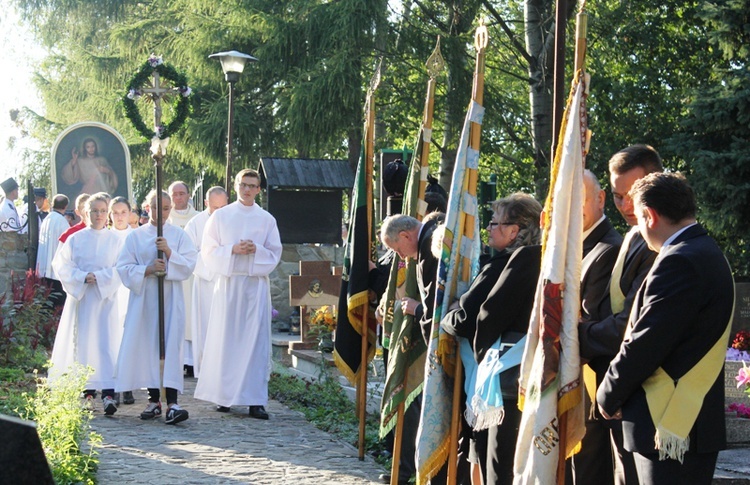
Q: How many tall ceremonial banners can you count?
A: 4